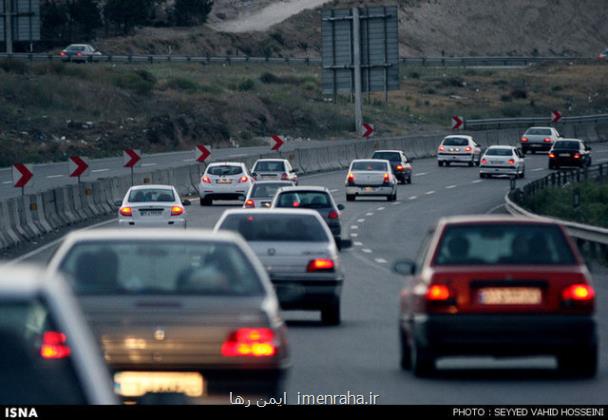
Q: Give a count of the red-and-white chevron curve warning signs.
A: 8